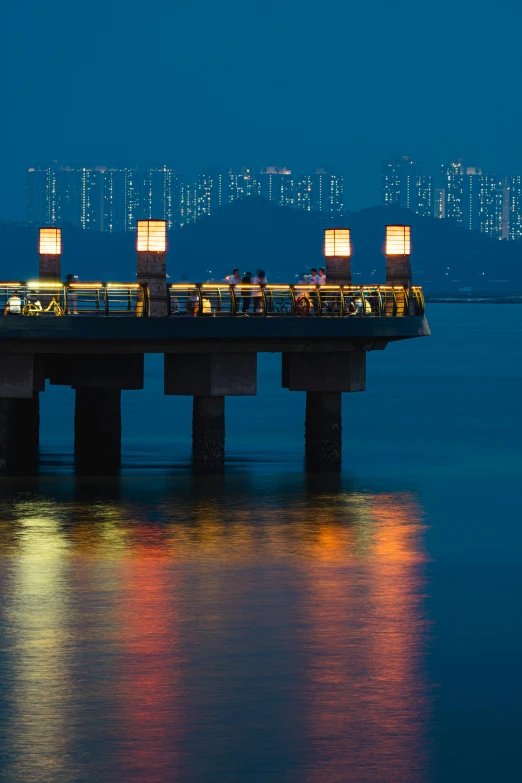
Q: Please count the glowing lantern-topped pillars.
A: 4